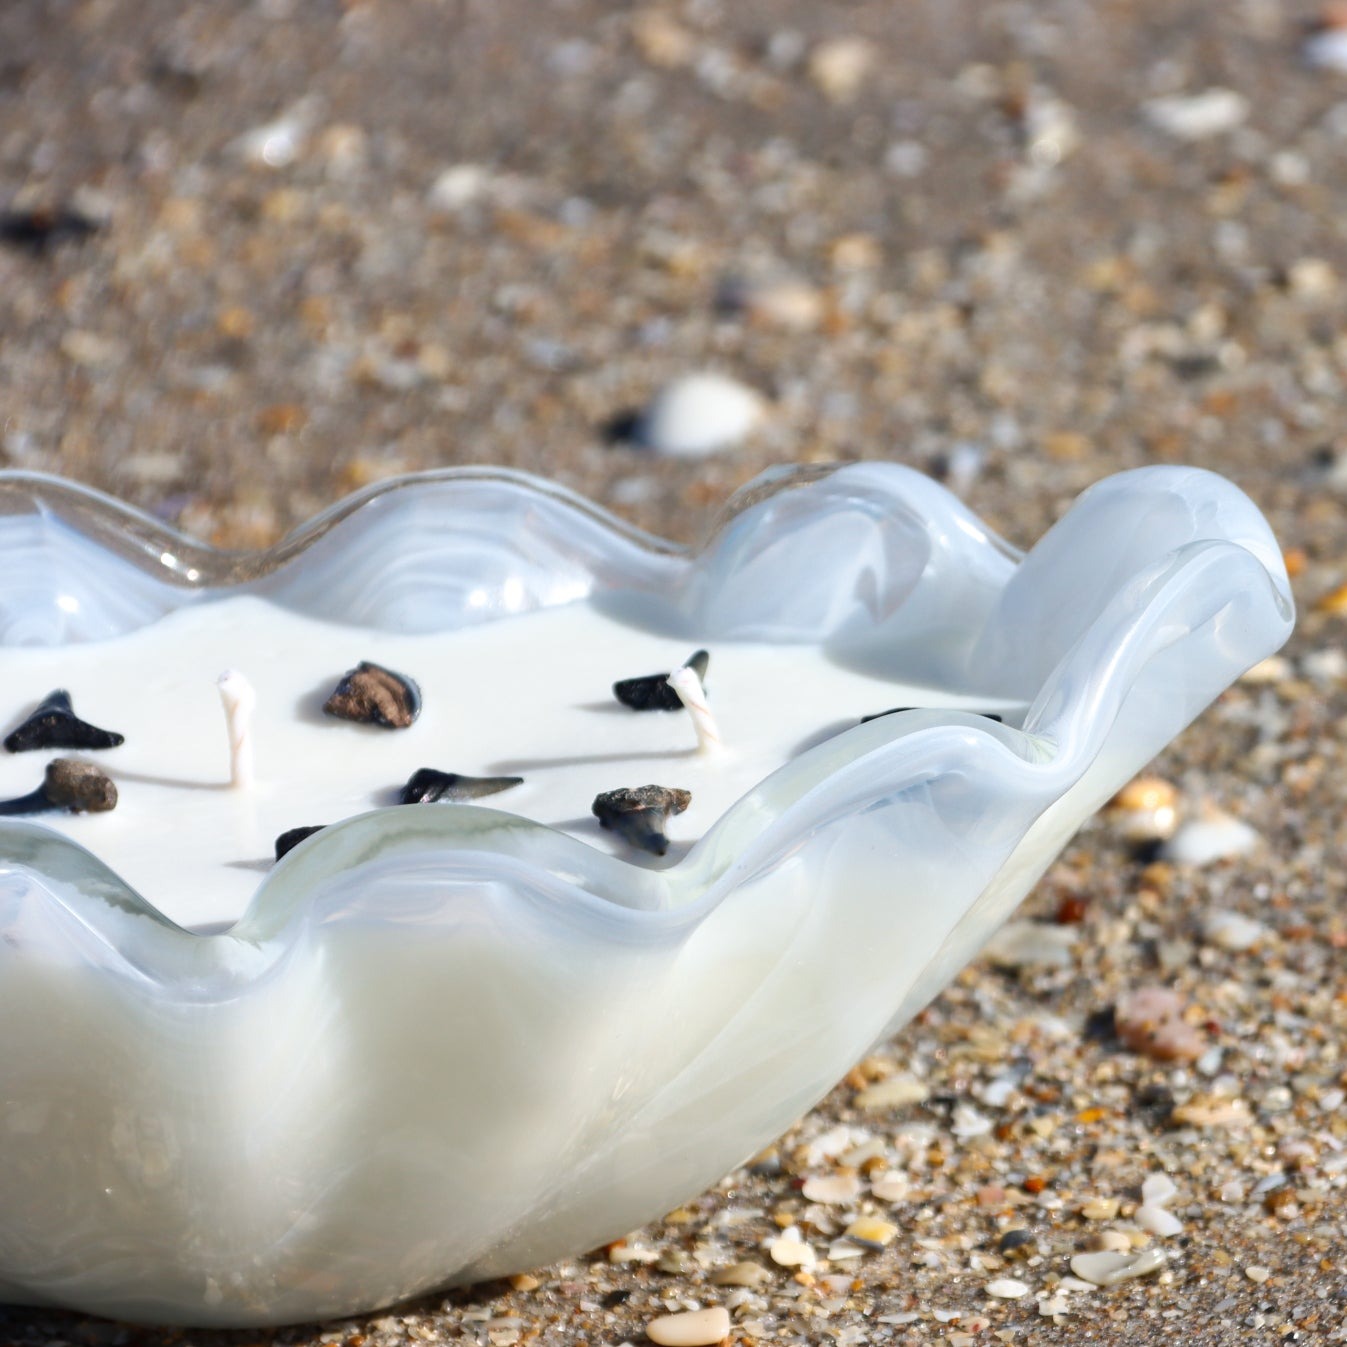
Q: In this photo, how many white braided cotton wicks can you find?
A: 2